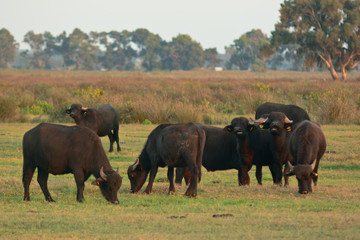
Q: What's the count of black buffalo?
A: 7